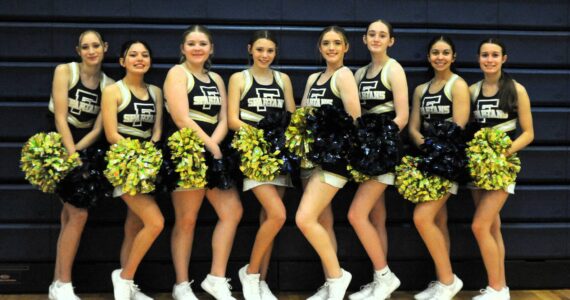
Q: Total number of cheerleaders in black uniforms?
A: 8